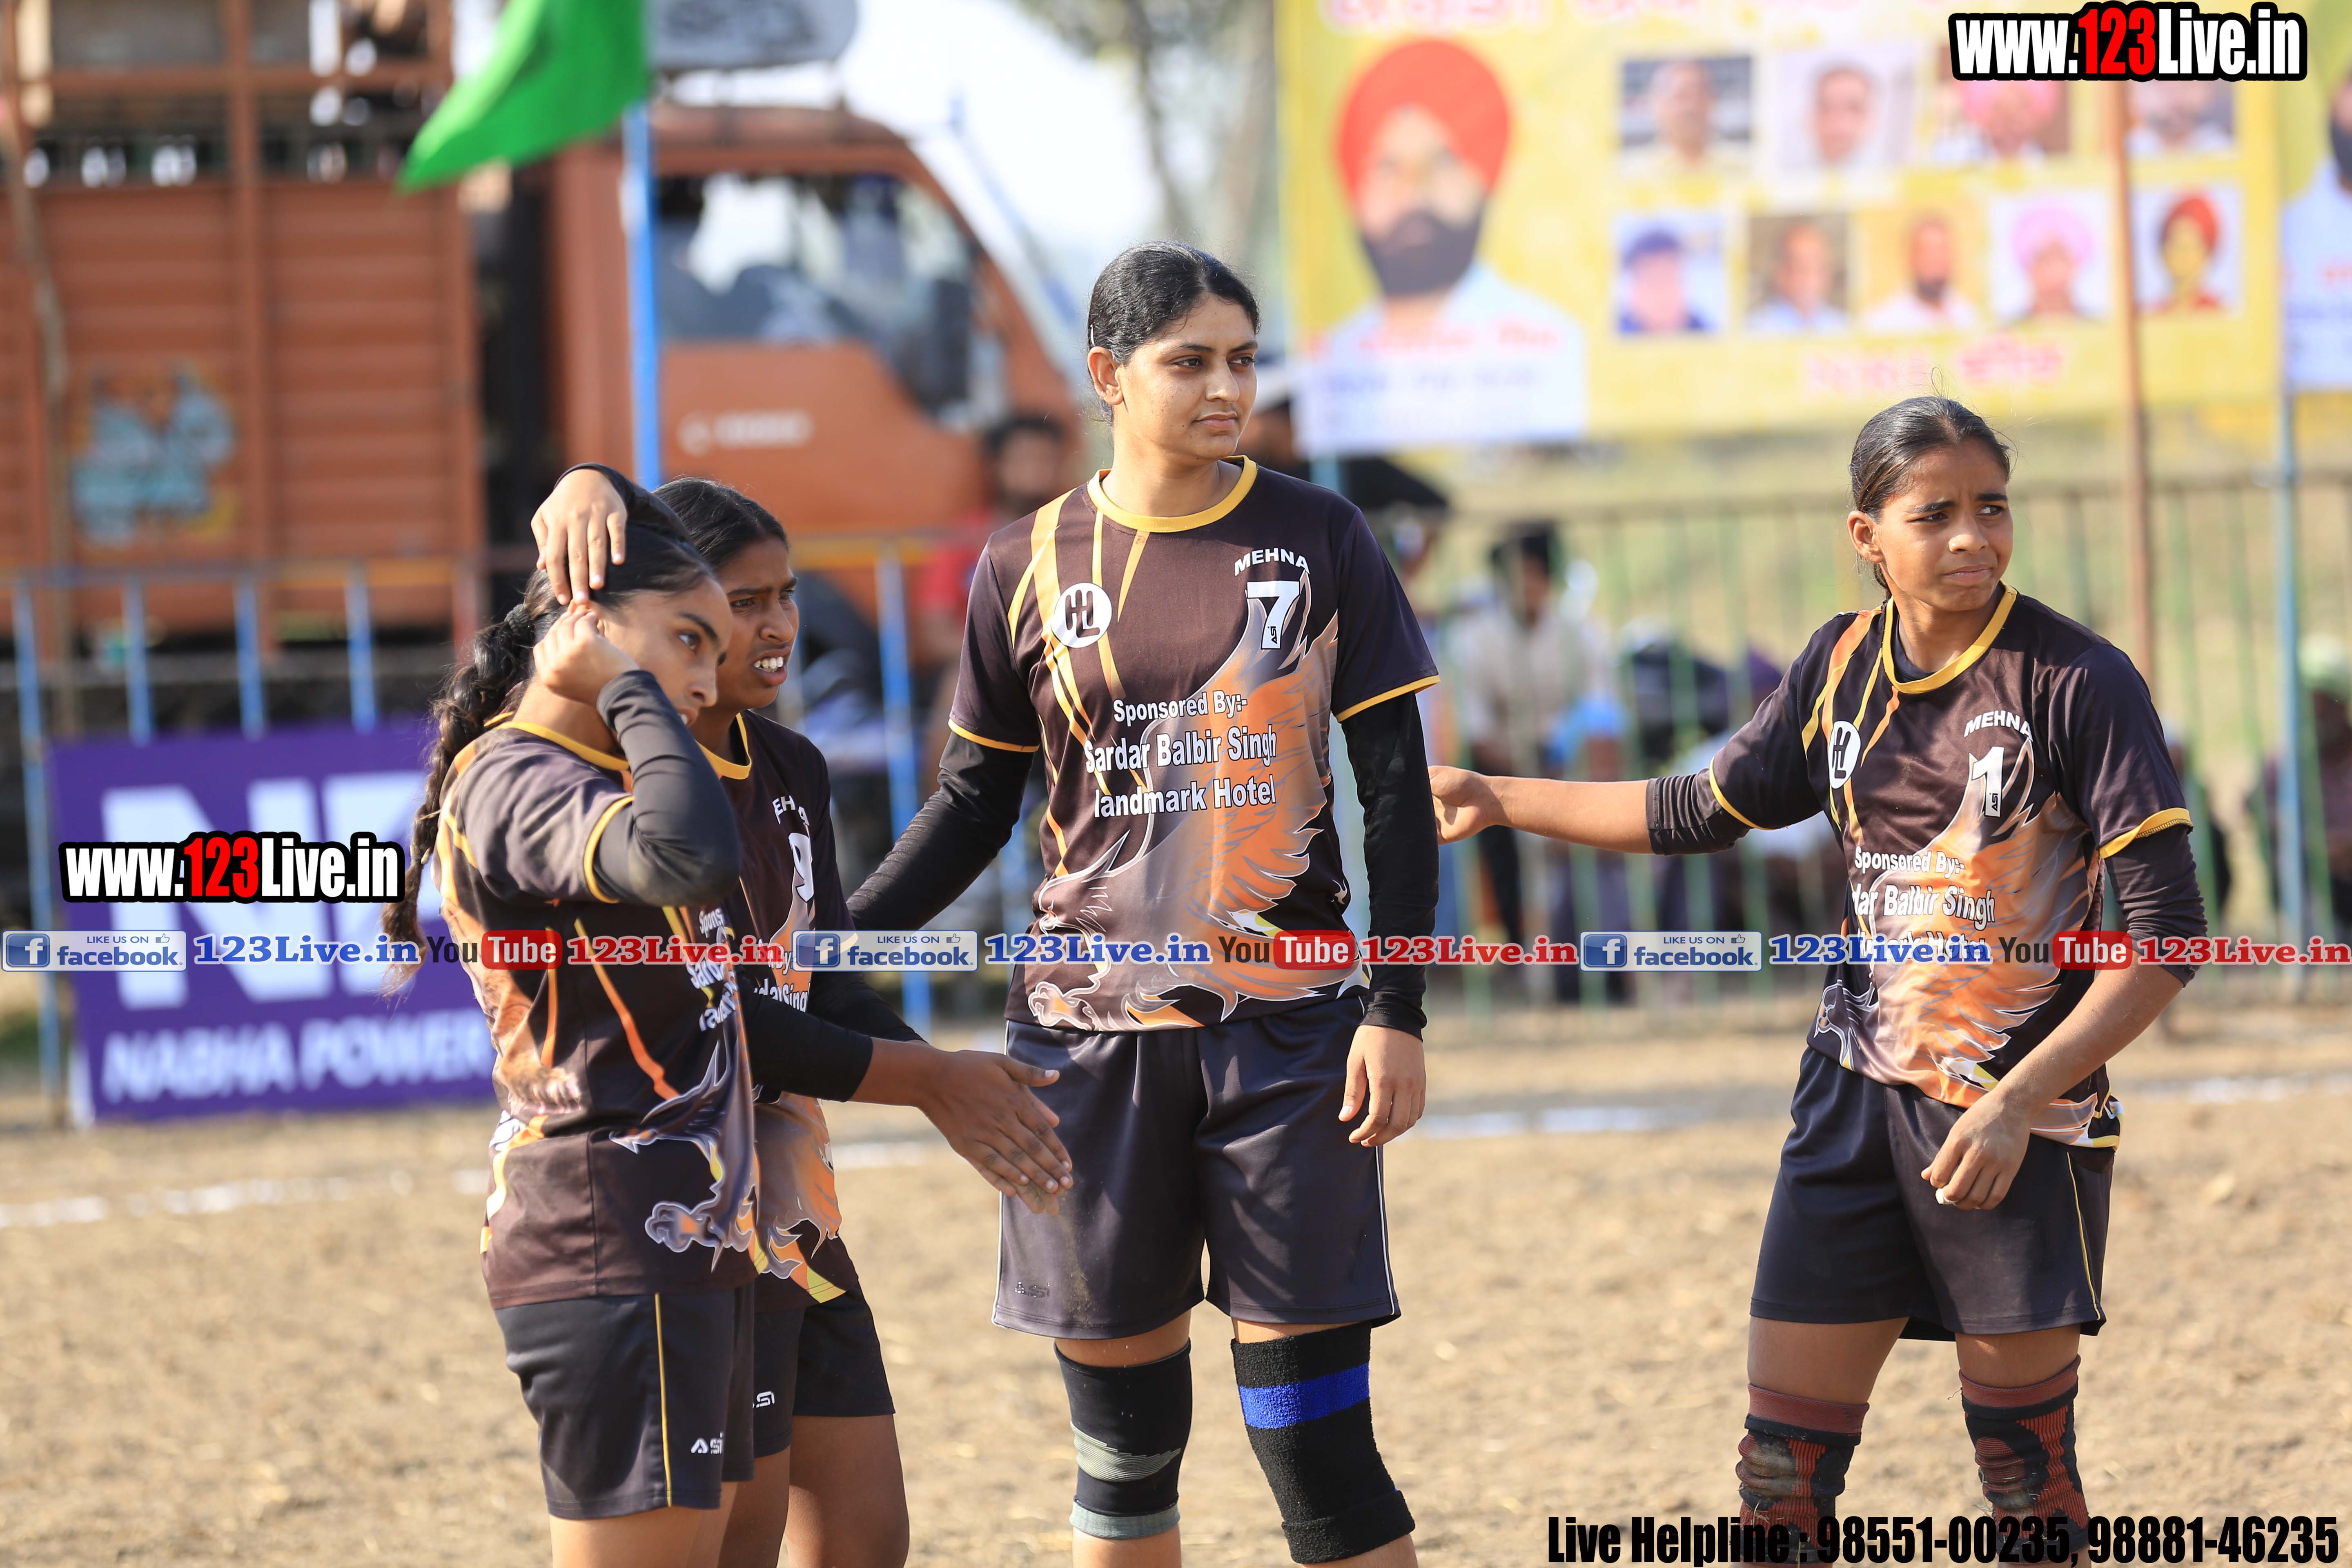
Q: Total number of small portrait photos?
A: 9